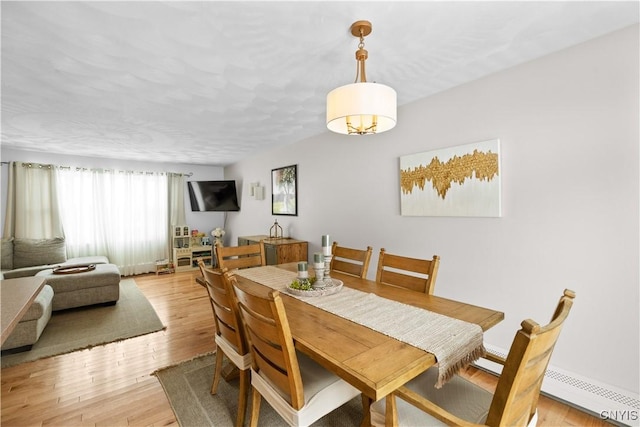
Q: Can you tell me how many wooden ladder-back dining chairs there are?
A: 6